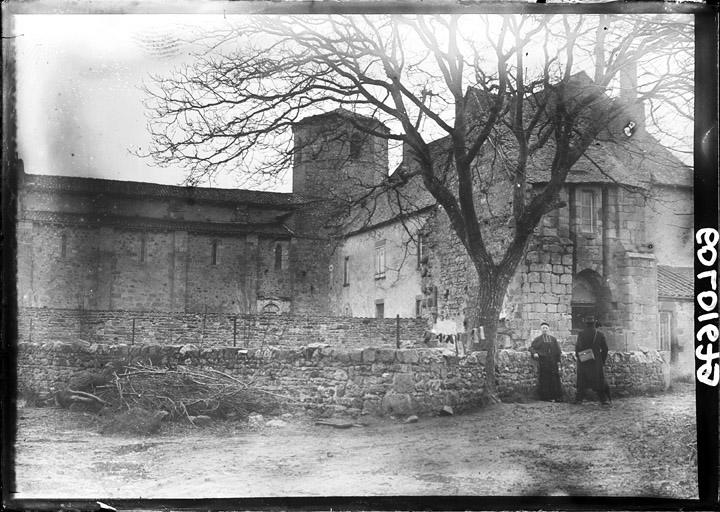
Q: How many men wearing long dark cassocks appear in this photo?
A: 2